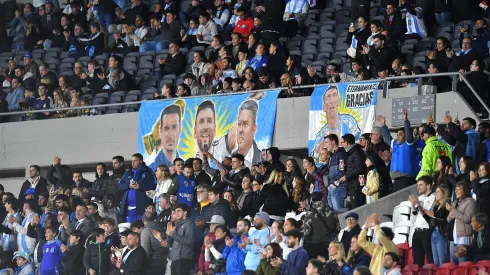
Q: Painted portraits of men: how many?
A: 4